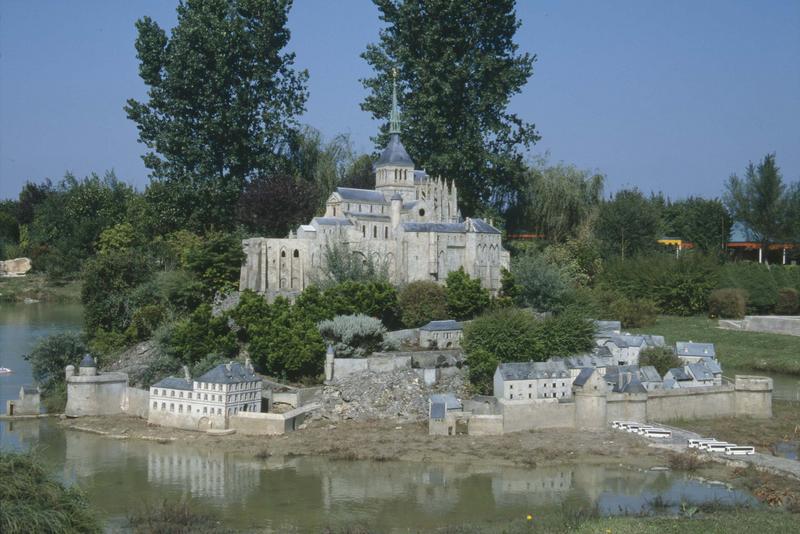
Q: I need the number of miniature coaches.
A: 9